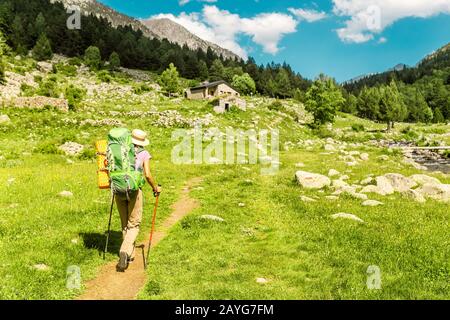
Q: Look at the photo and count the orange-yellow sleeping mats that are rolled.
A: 1